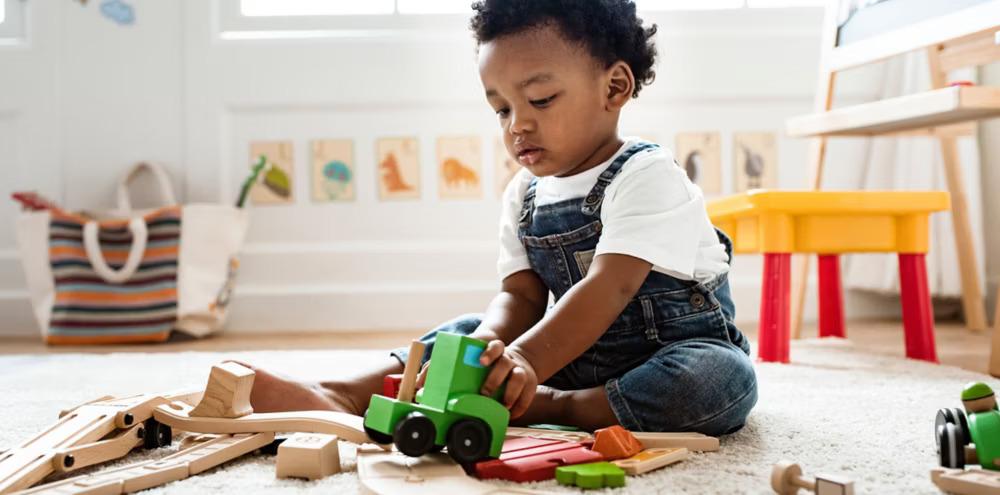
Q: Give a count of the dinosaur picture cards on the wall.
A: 0